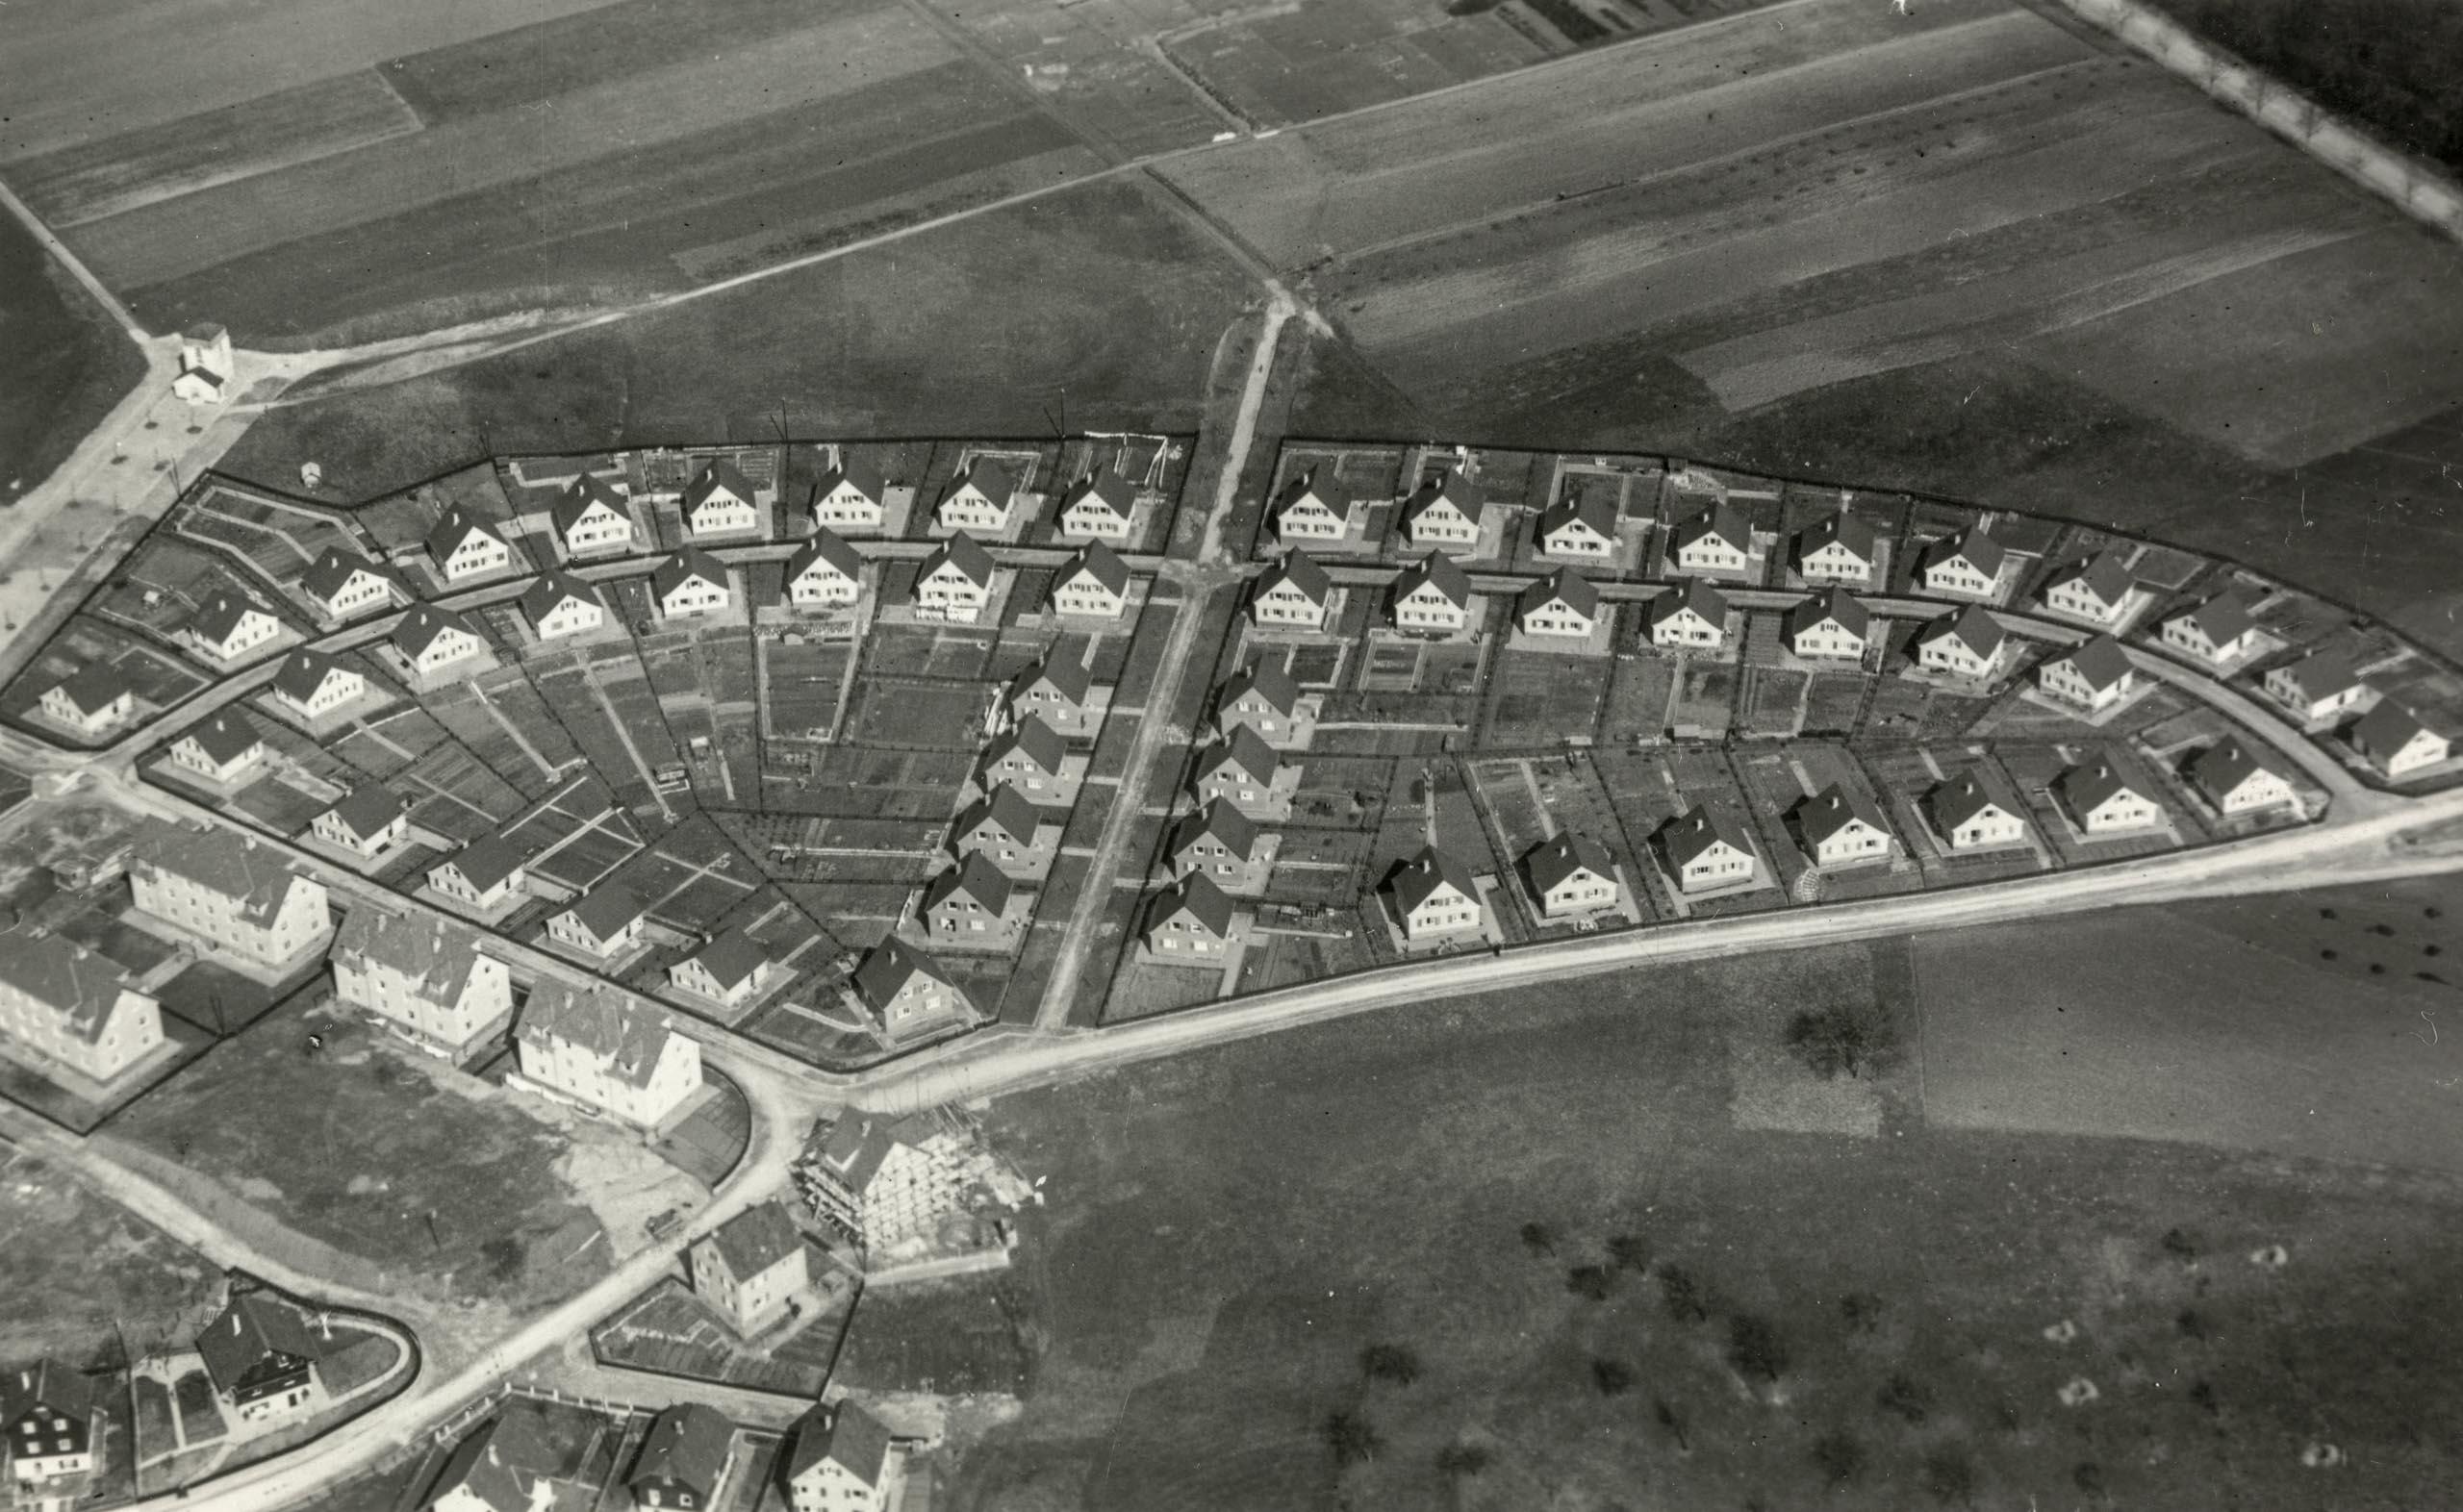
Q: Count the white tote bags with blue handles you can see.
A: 0